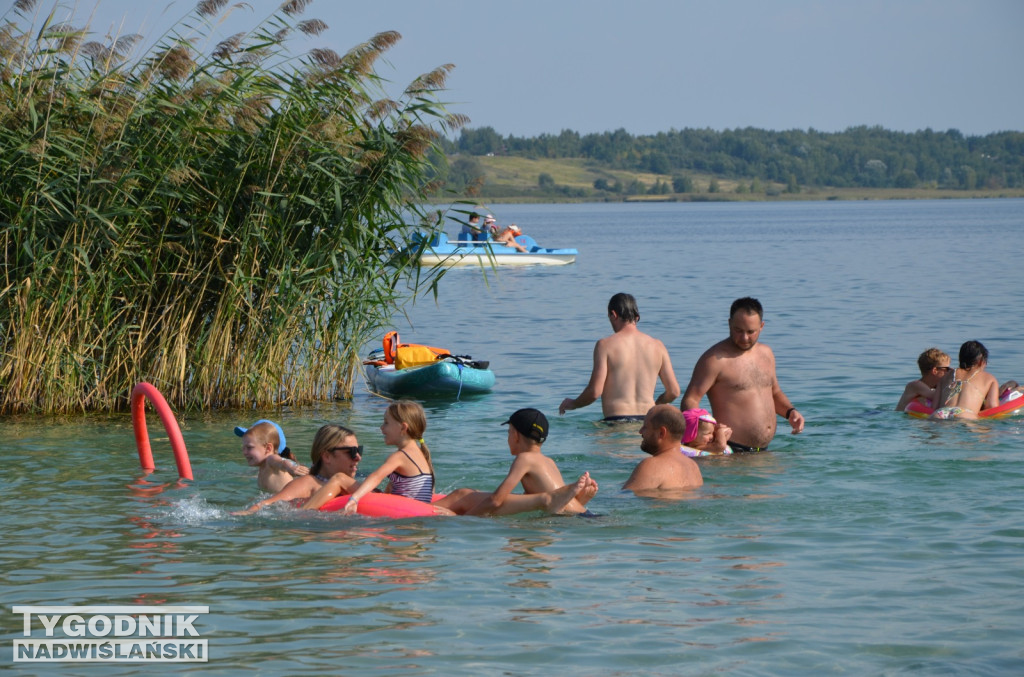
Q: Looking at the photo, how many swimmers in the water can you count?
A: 10